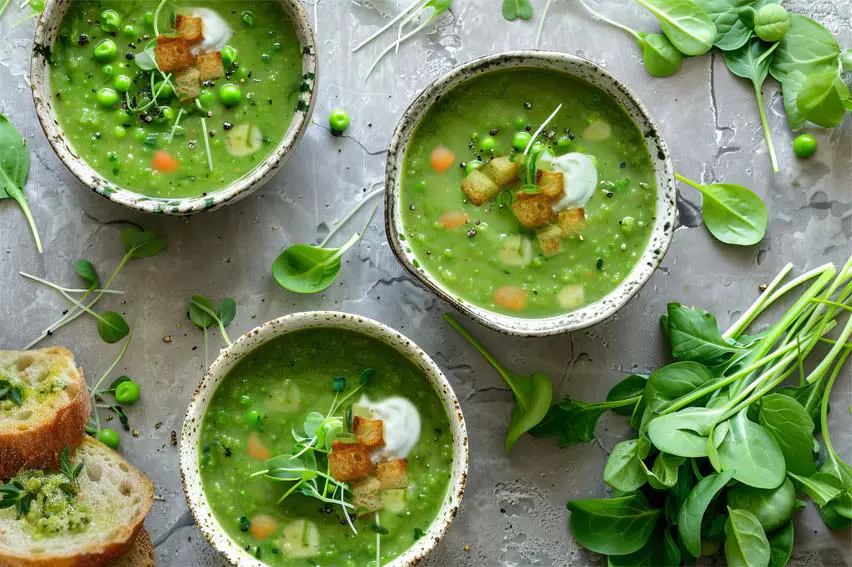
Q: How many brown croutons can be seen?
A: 14